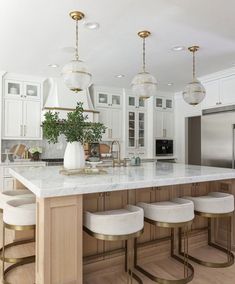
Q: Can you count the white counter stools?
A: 5